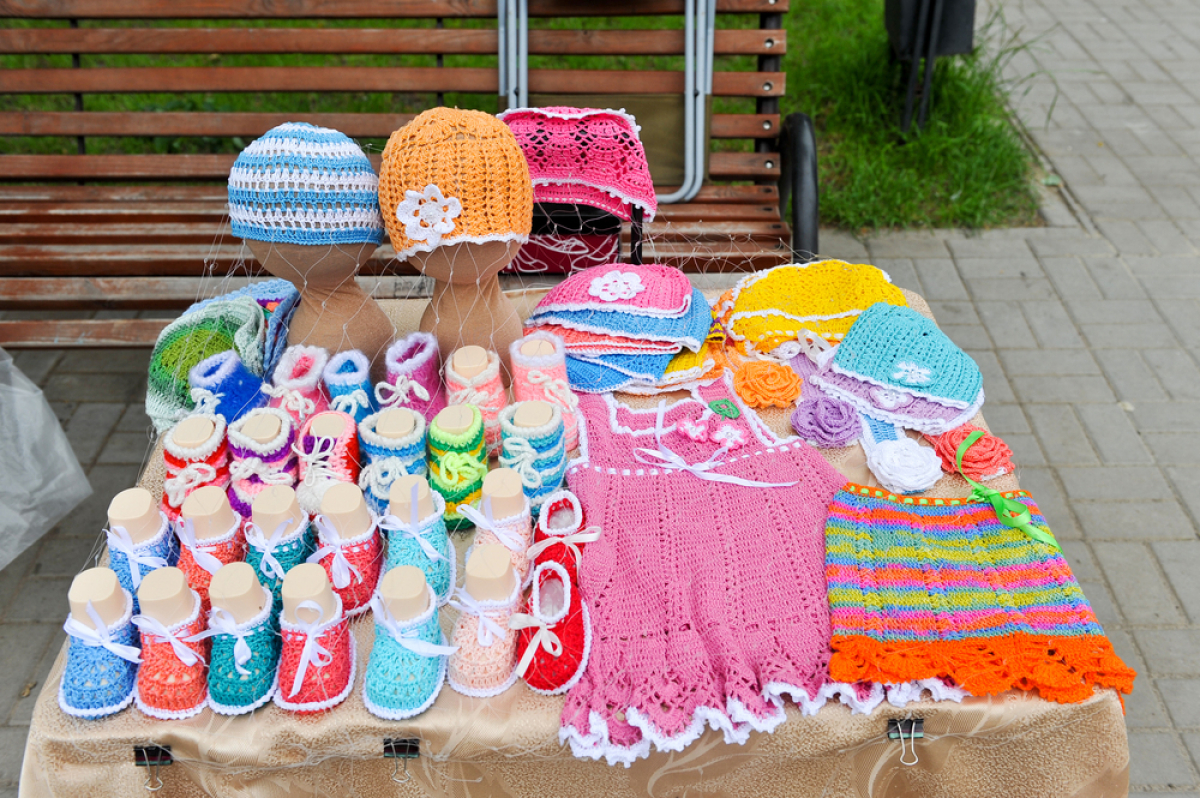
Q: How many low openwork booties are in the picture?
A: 14